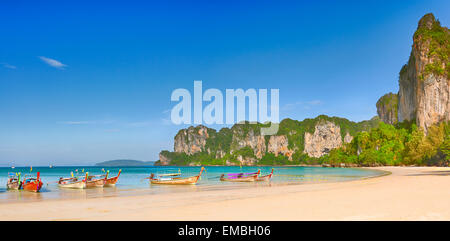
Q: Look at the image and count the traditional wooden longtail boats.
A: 8